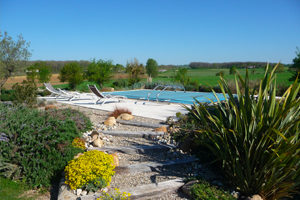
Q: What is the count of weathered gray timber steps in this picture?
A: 5